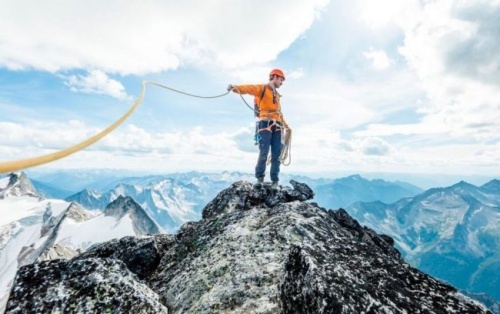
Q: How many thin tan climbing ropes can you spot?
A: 1